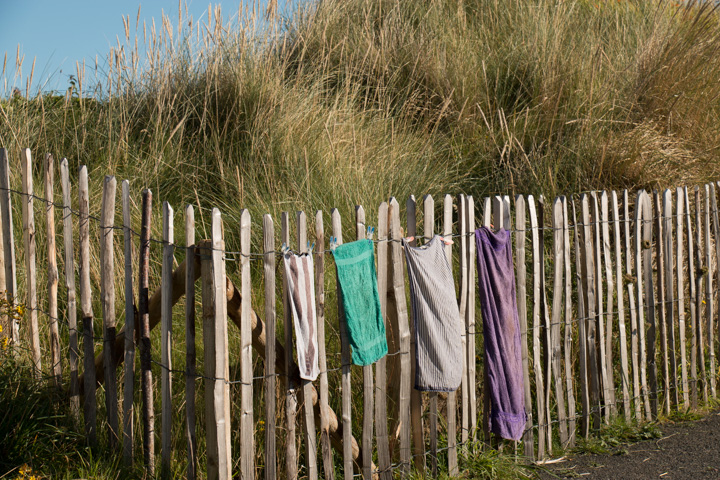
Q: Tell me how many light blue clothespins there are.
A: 4